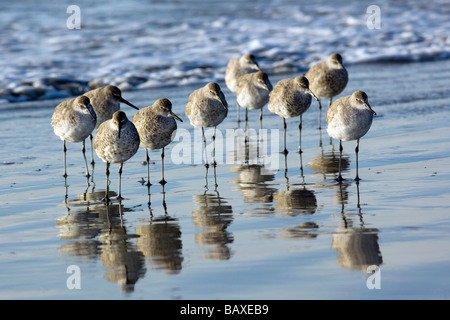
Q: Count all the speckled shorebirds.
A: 10